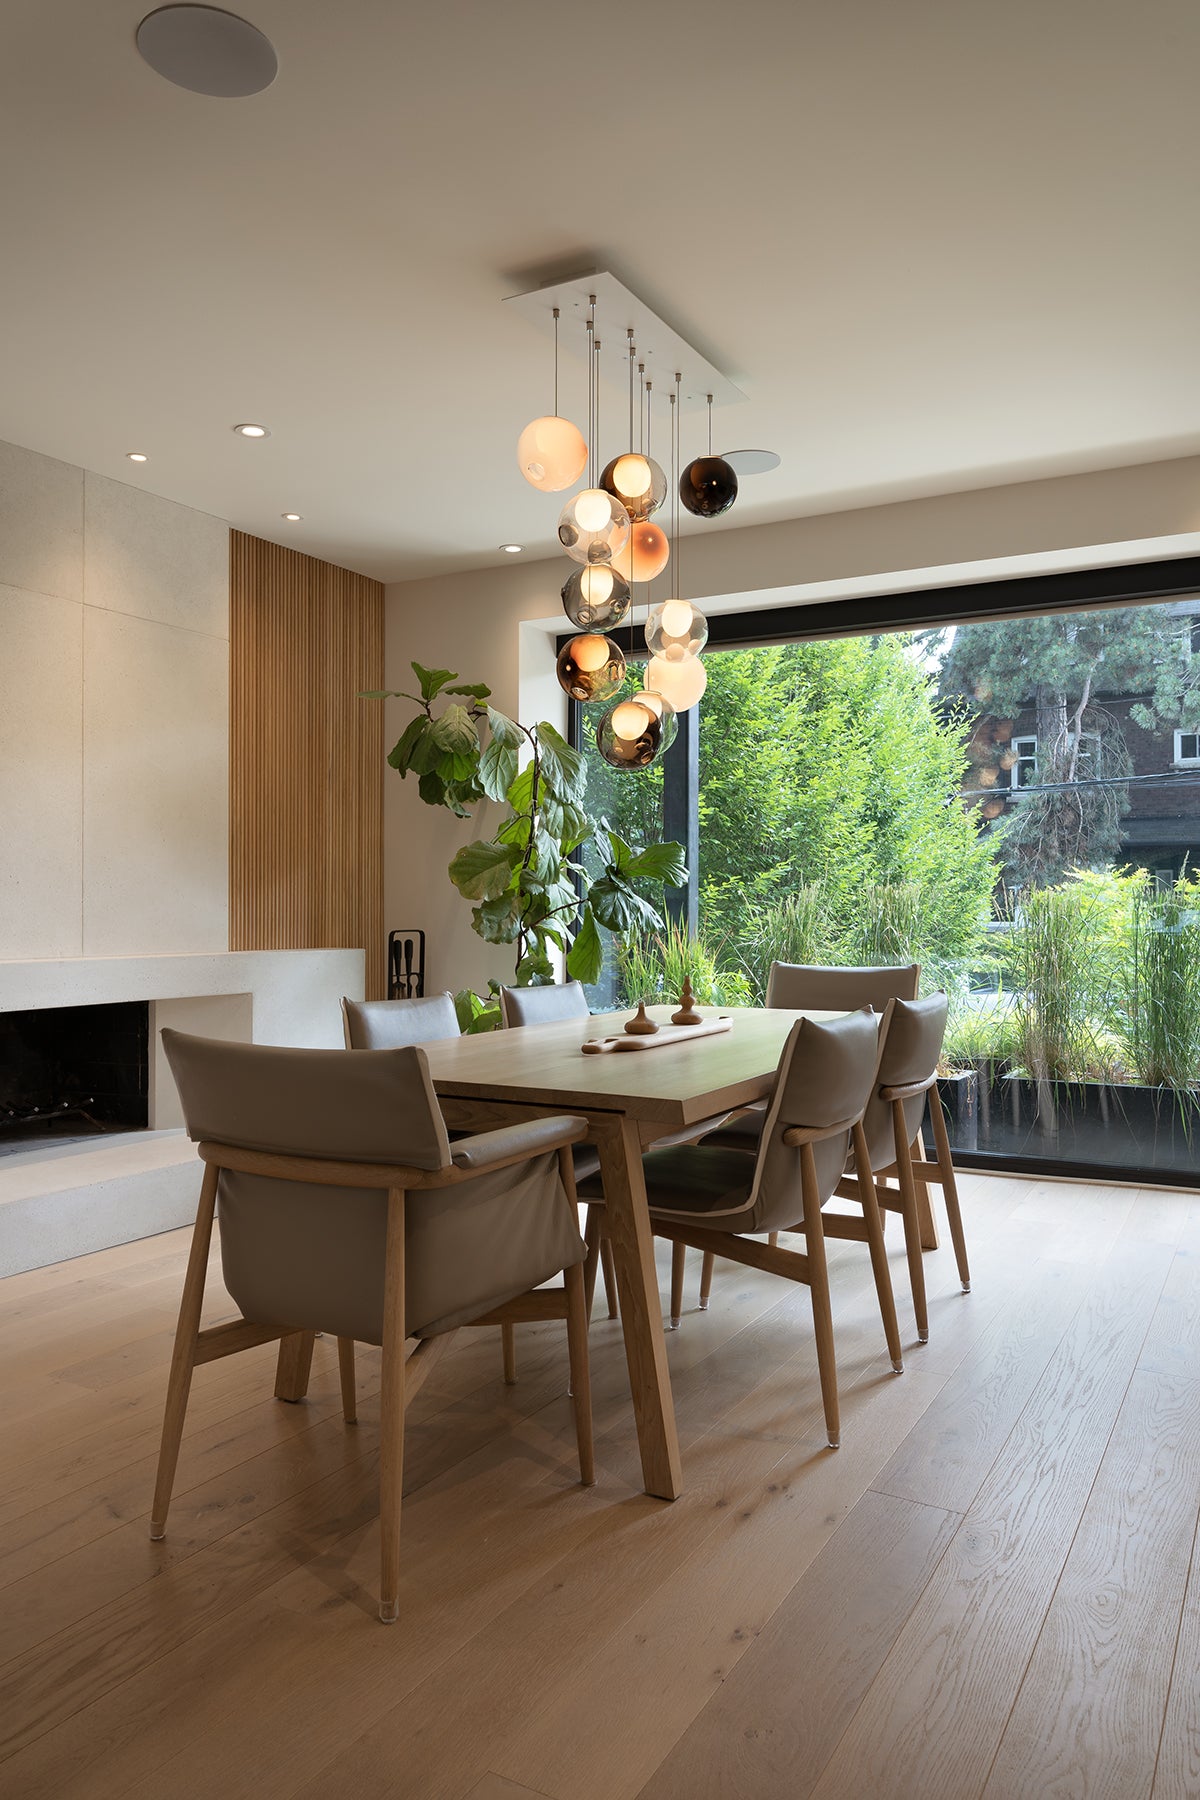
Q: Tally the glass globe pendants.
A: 11